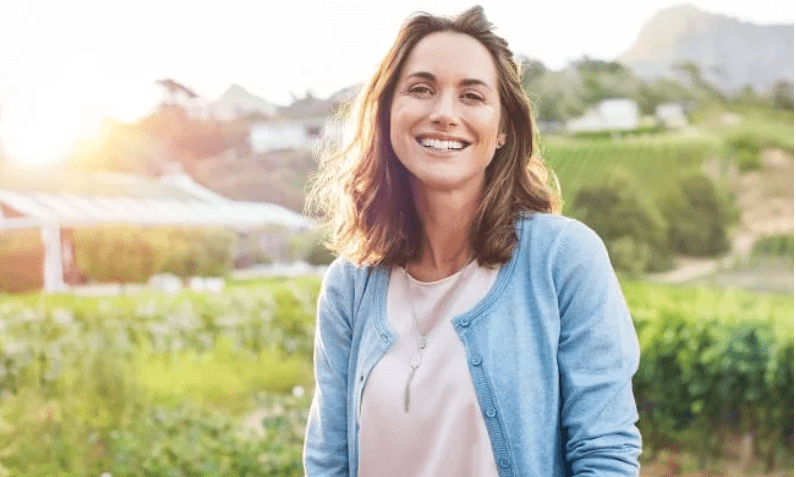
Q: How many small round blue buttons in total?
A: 4